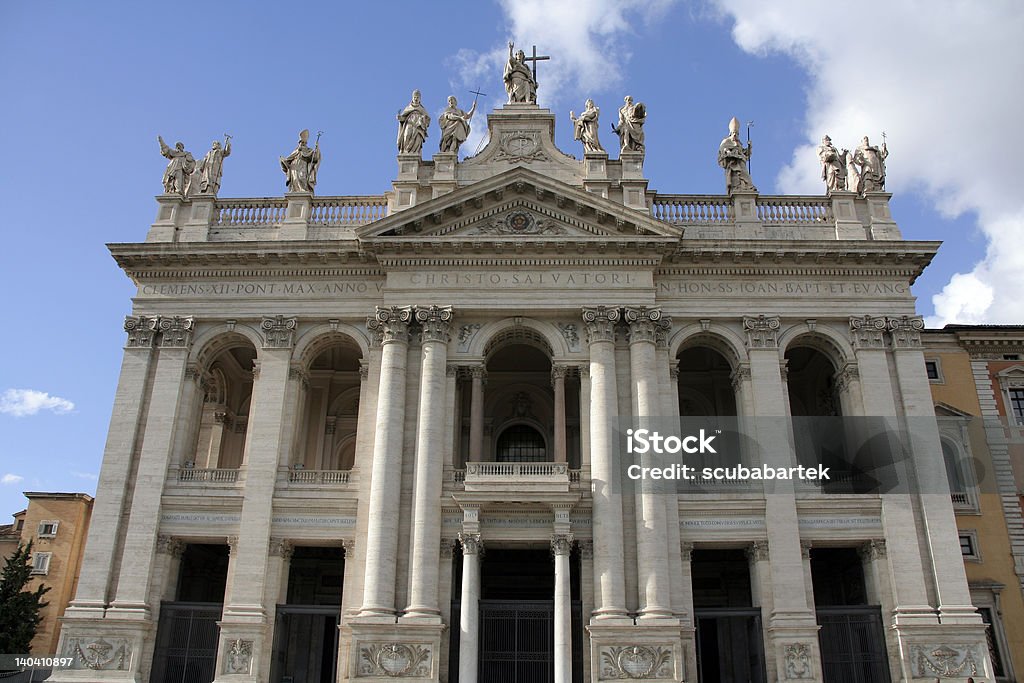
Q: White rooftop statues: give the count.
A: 11